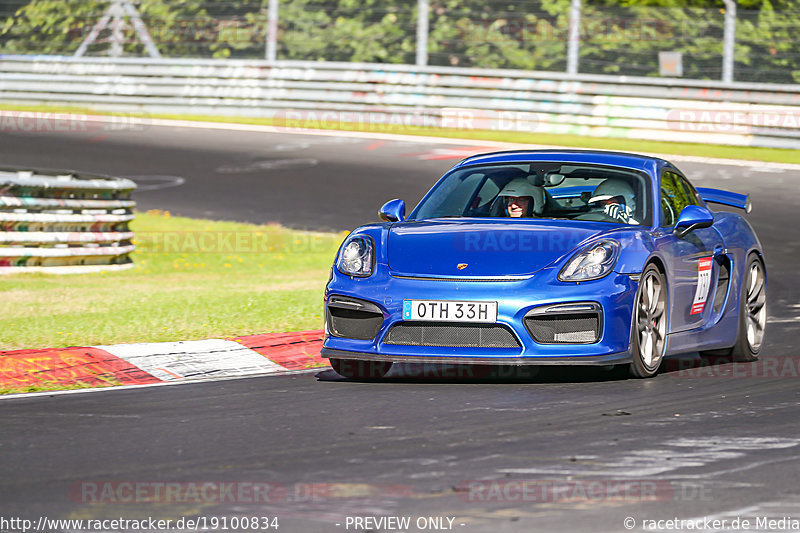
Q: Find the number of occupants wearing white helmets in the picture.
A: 2